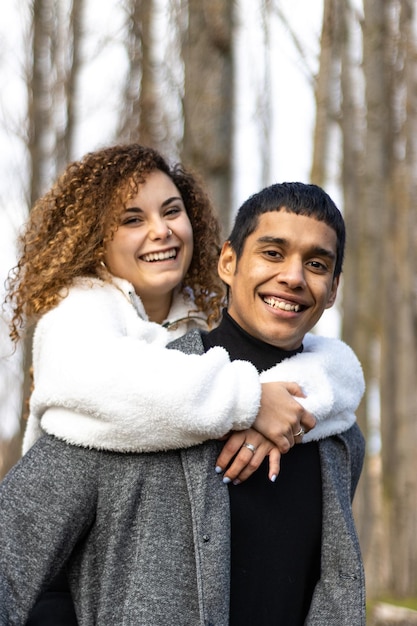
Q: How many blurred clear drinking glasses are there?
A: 0